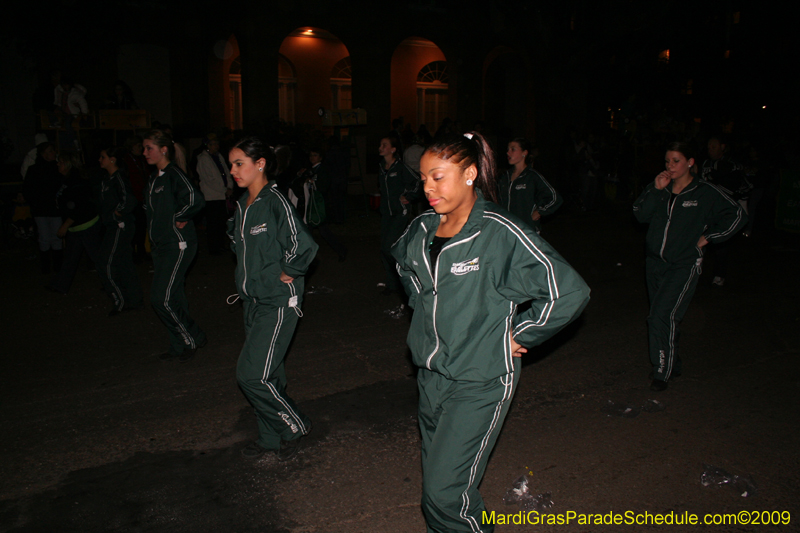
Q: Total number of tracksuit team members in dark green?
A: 7